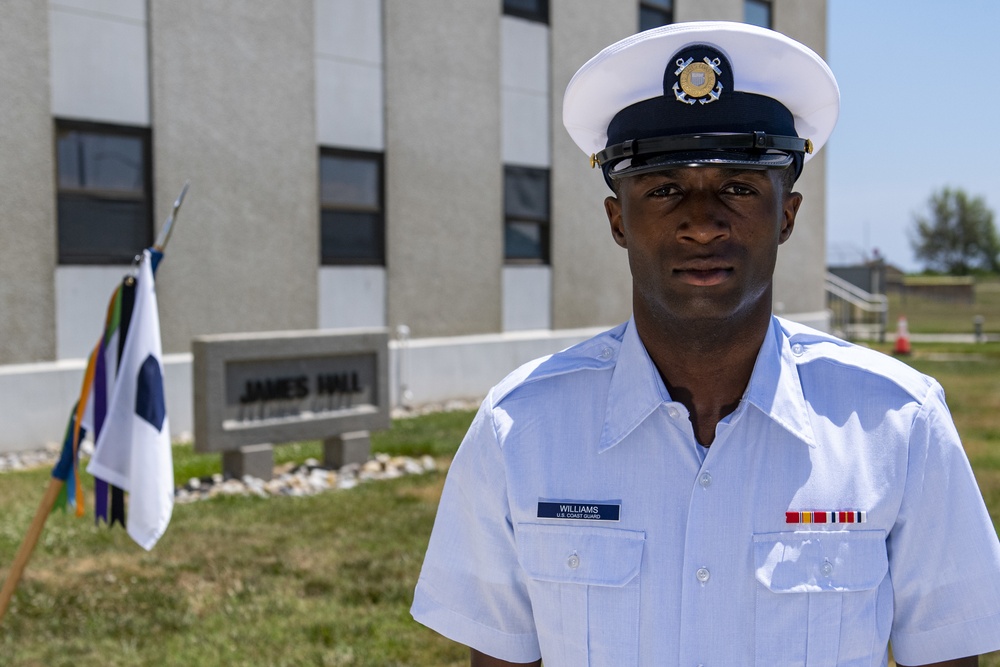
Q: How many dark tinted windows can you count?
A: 6